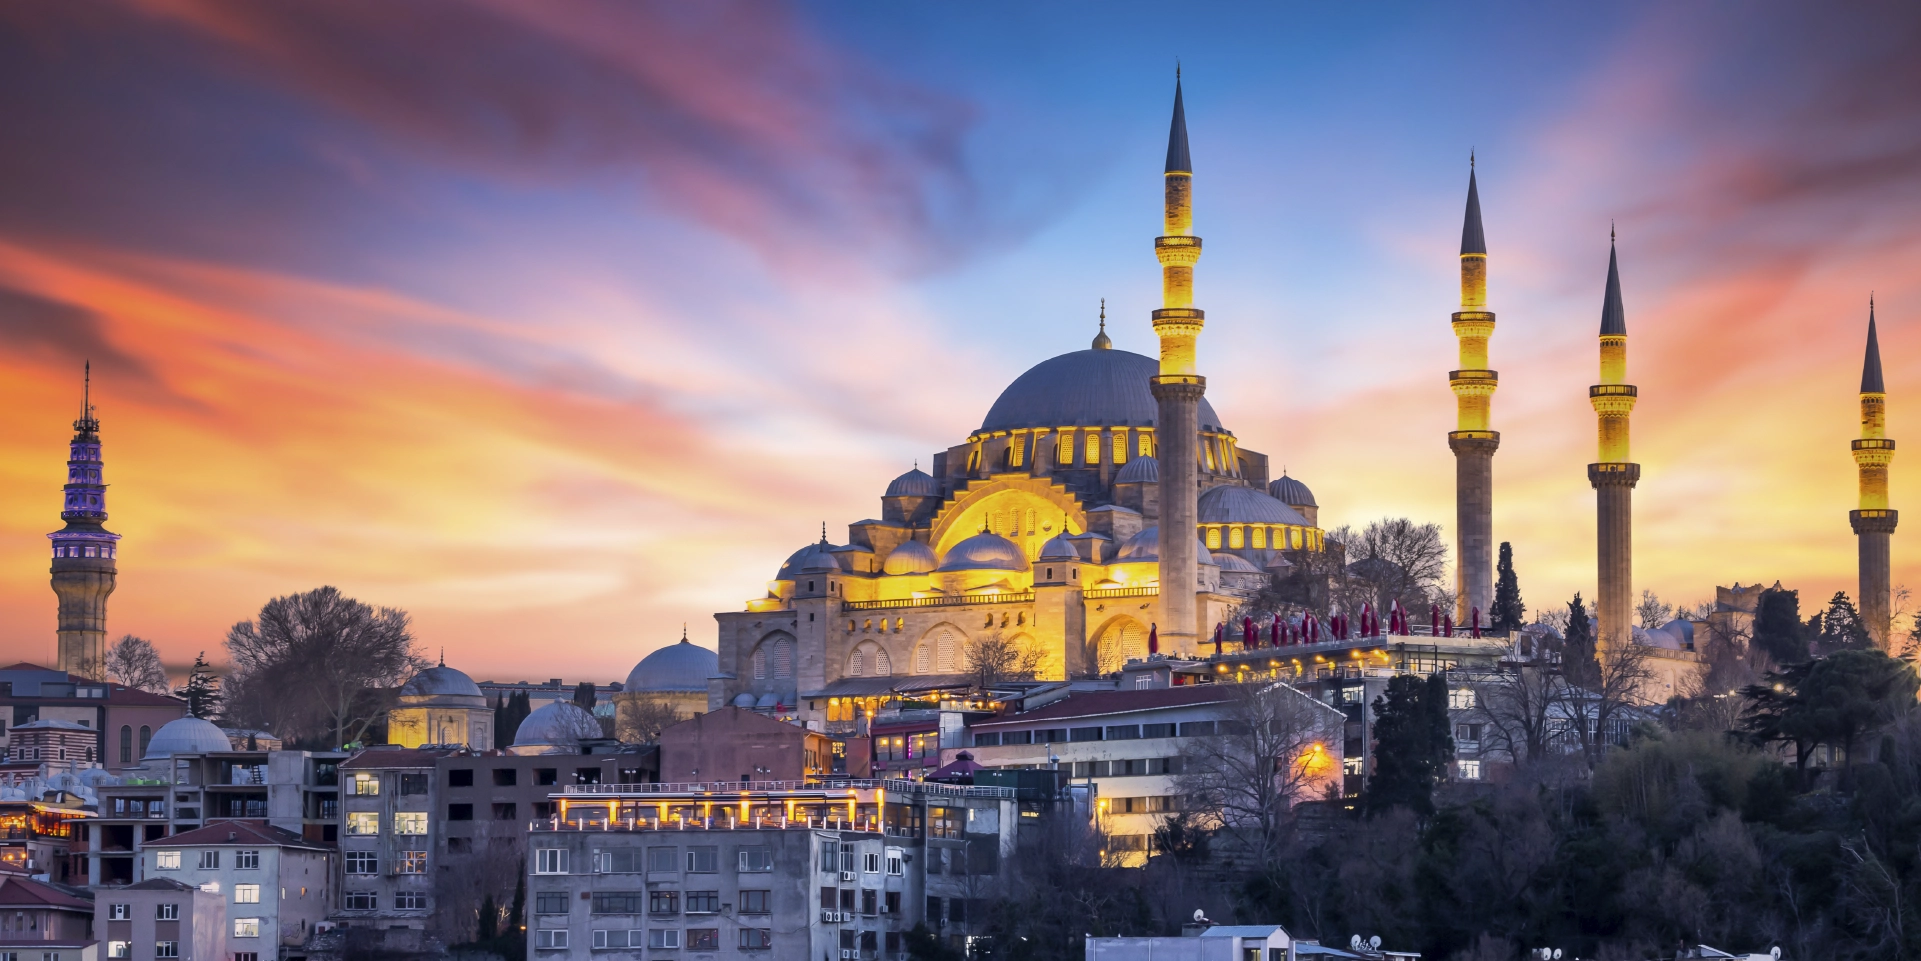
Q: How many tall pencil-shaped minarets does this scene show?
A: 4